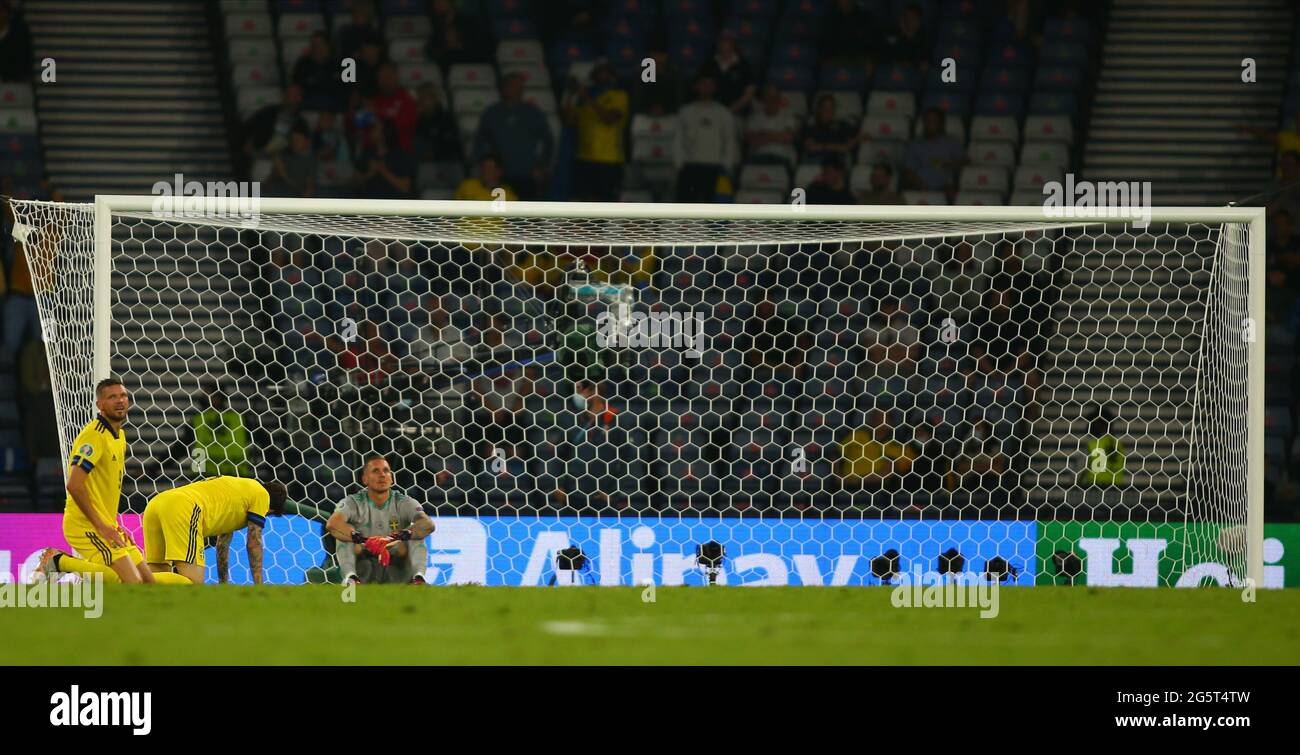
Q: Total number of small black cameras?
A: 6